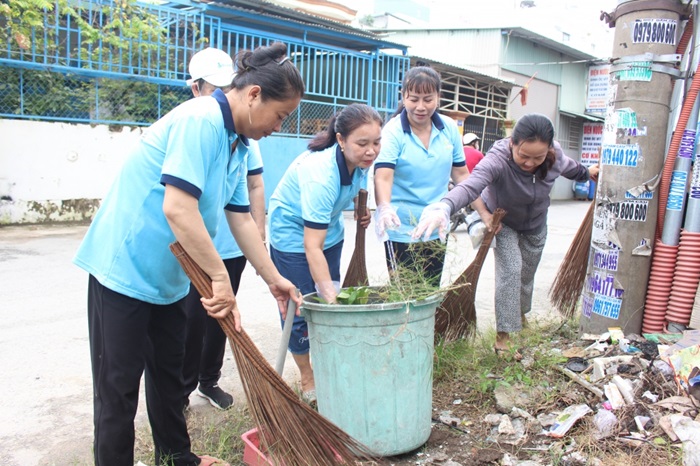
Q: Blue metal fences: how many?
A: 1